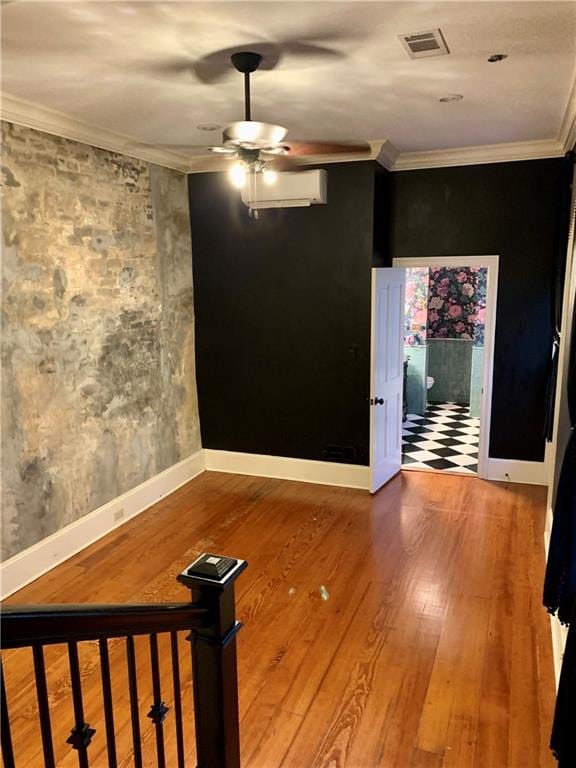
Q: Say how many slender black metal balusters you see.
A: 7